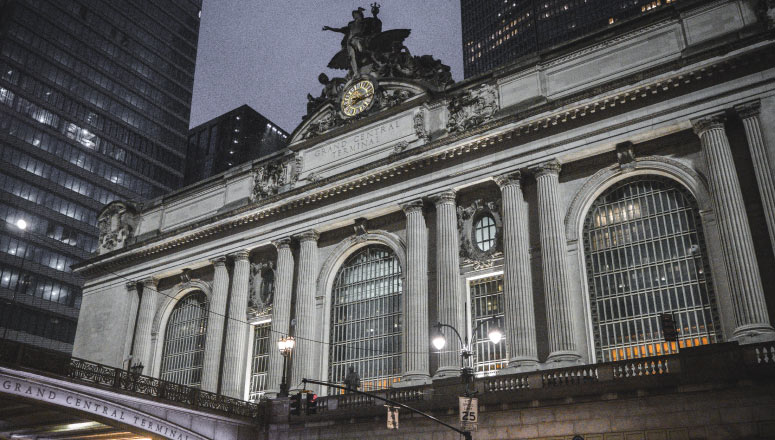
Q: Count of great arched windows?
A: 3